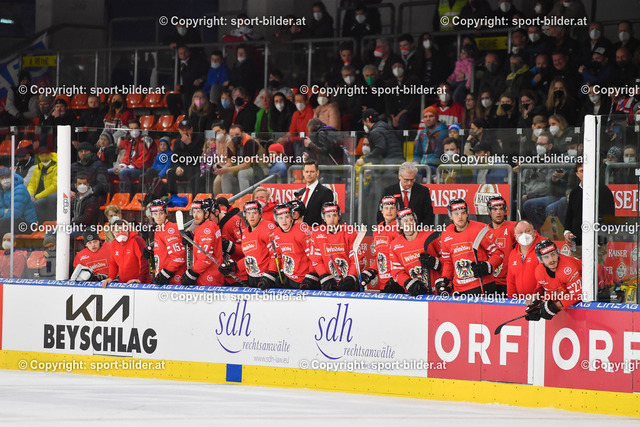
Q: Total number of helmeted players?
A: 12